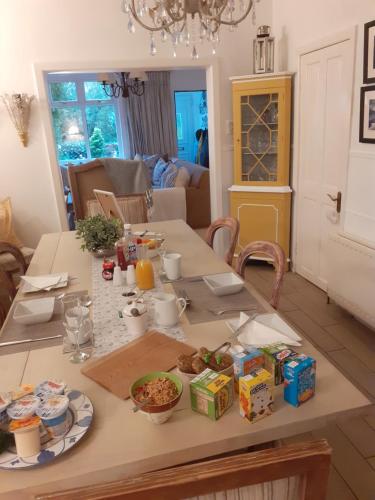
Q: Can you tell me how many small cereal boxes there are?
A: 5